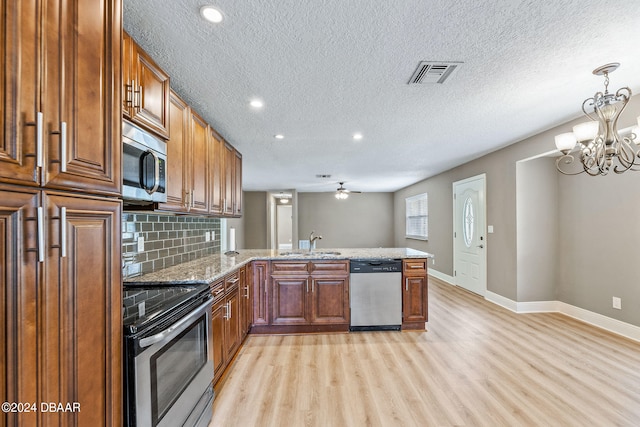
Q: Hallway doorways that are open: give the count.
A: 1